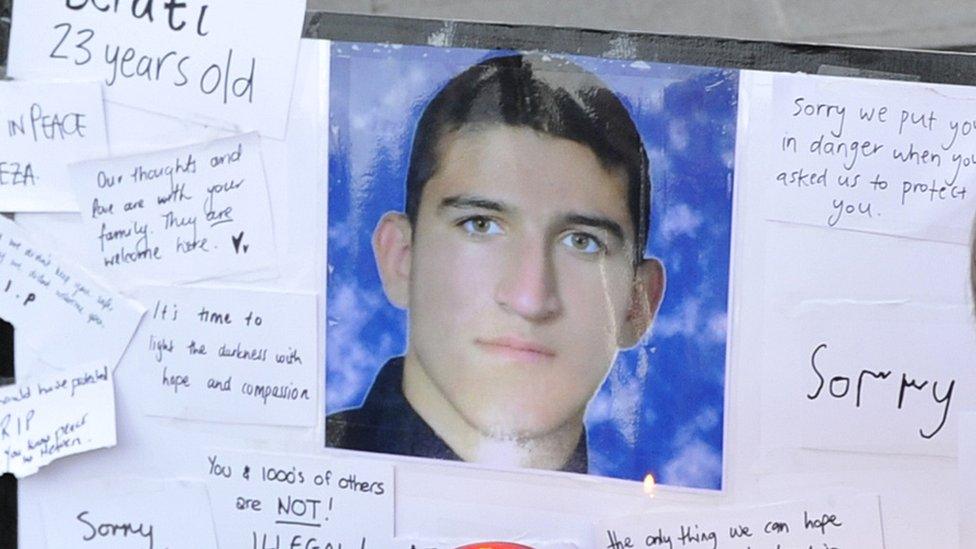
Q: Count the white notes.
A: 11